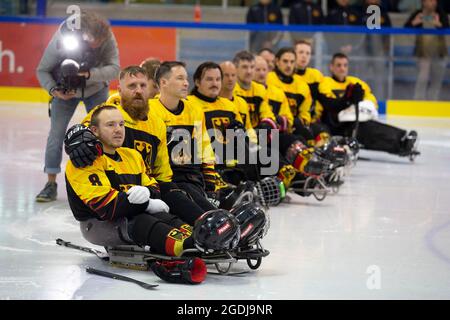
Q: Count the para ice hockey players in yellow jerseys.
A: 12